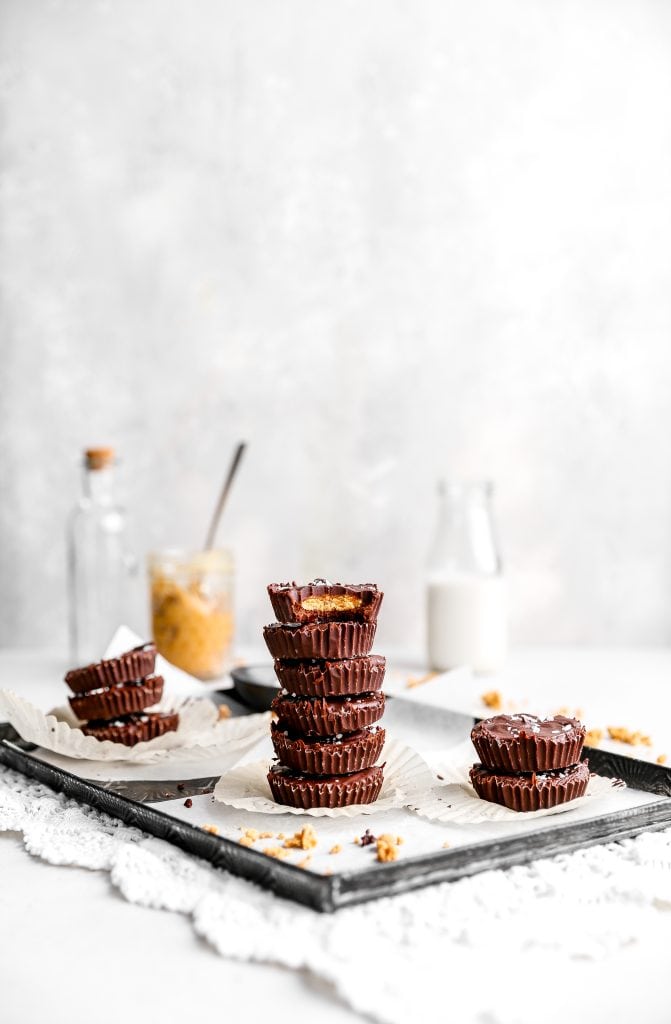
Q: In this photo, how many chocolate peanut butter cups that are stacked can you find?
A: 11